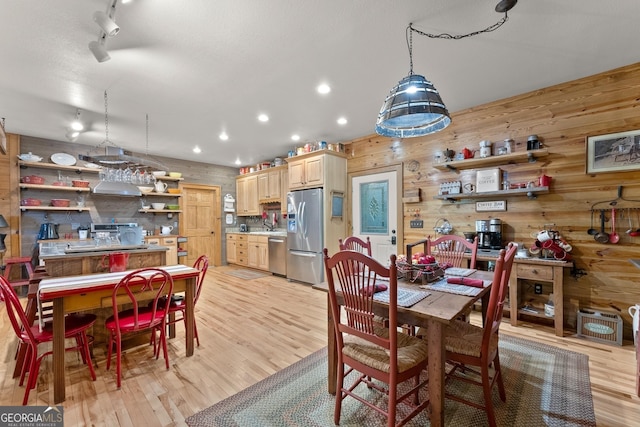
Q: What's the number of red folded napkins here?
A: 2